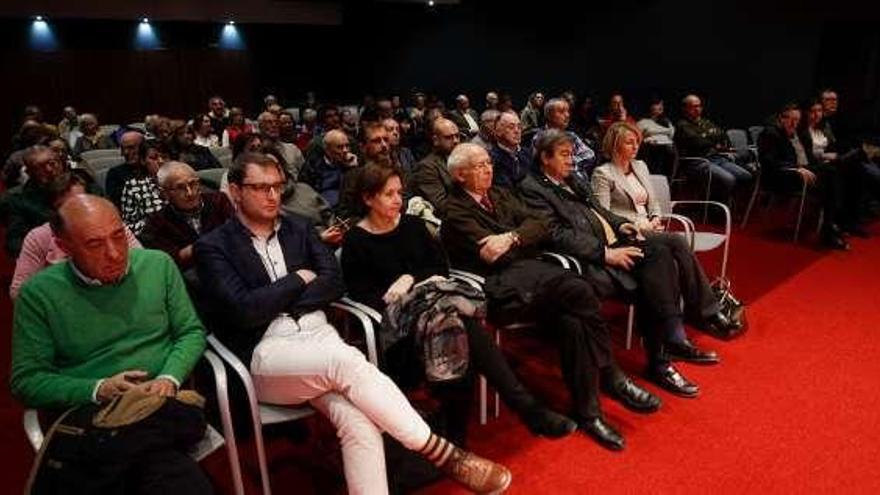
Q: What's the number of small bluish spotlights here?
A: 3